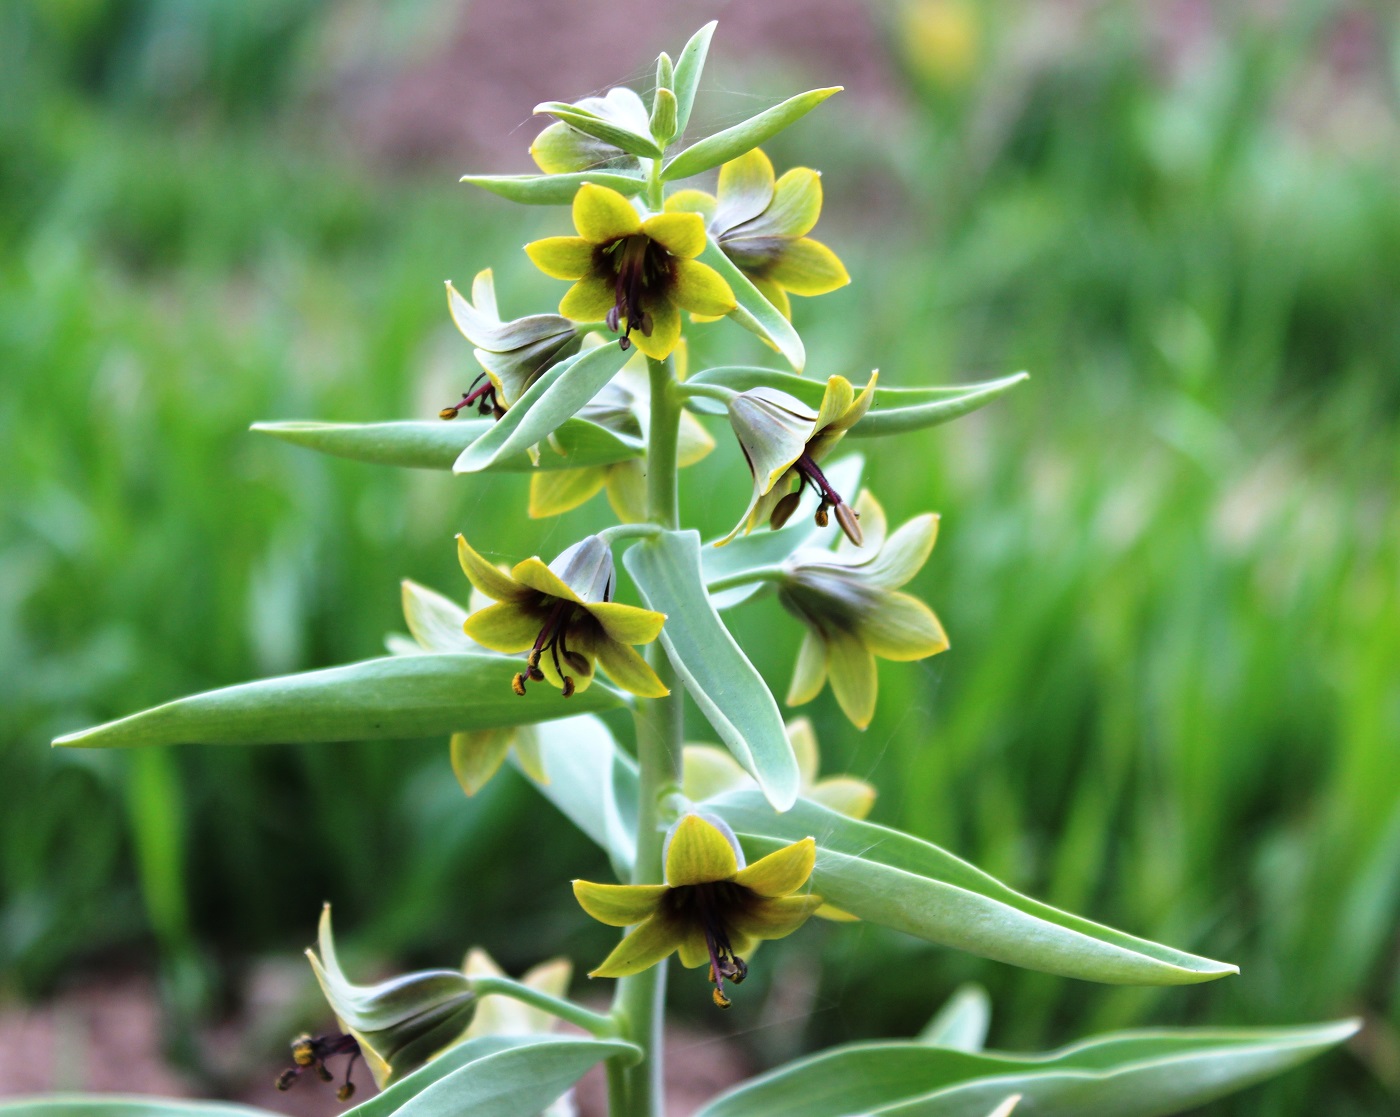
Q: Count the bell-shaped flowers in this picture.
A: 13